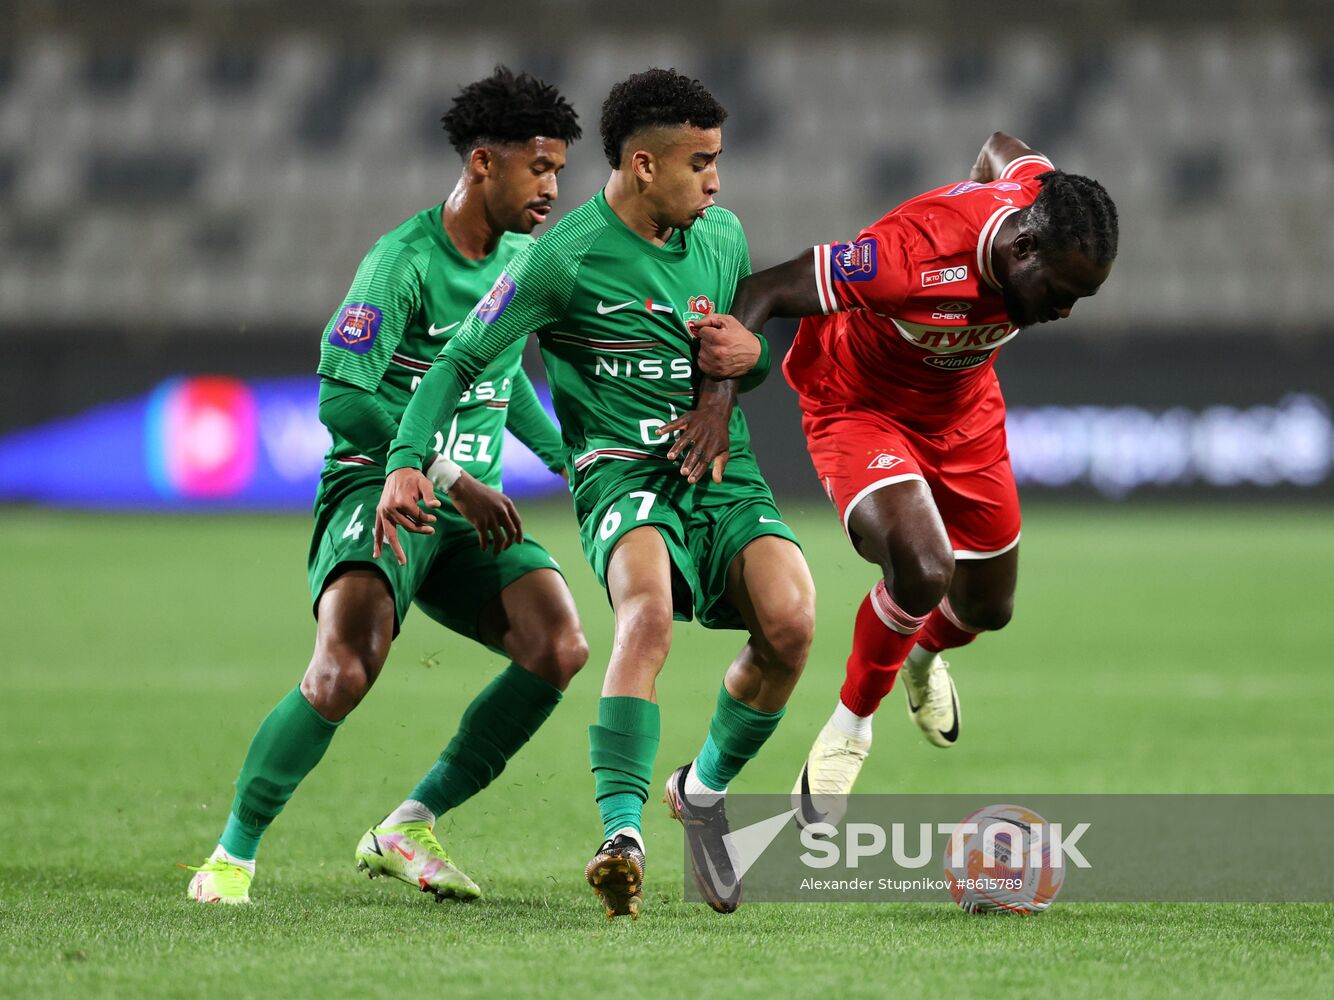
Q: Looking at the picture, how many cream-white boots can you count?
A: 2